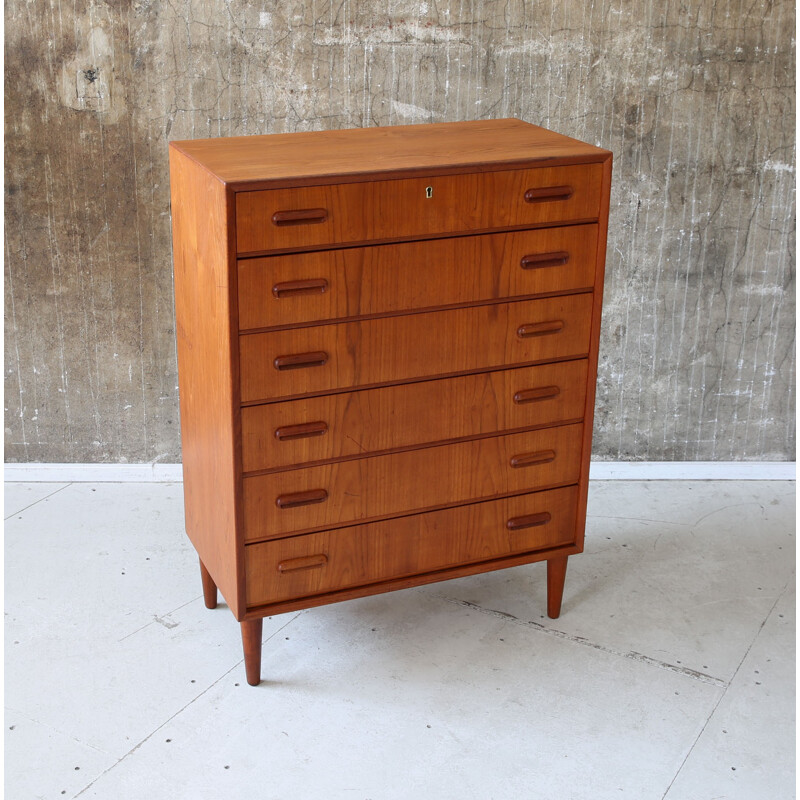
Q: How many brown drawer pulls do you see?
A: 12